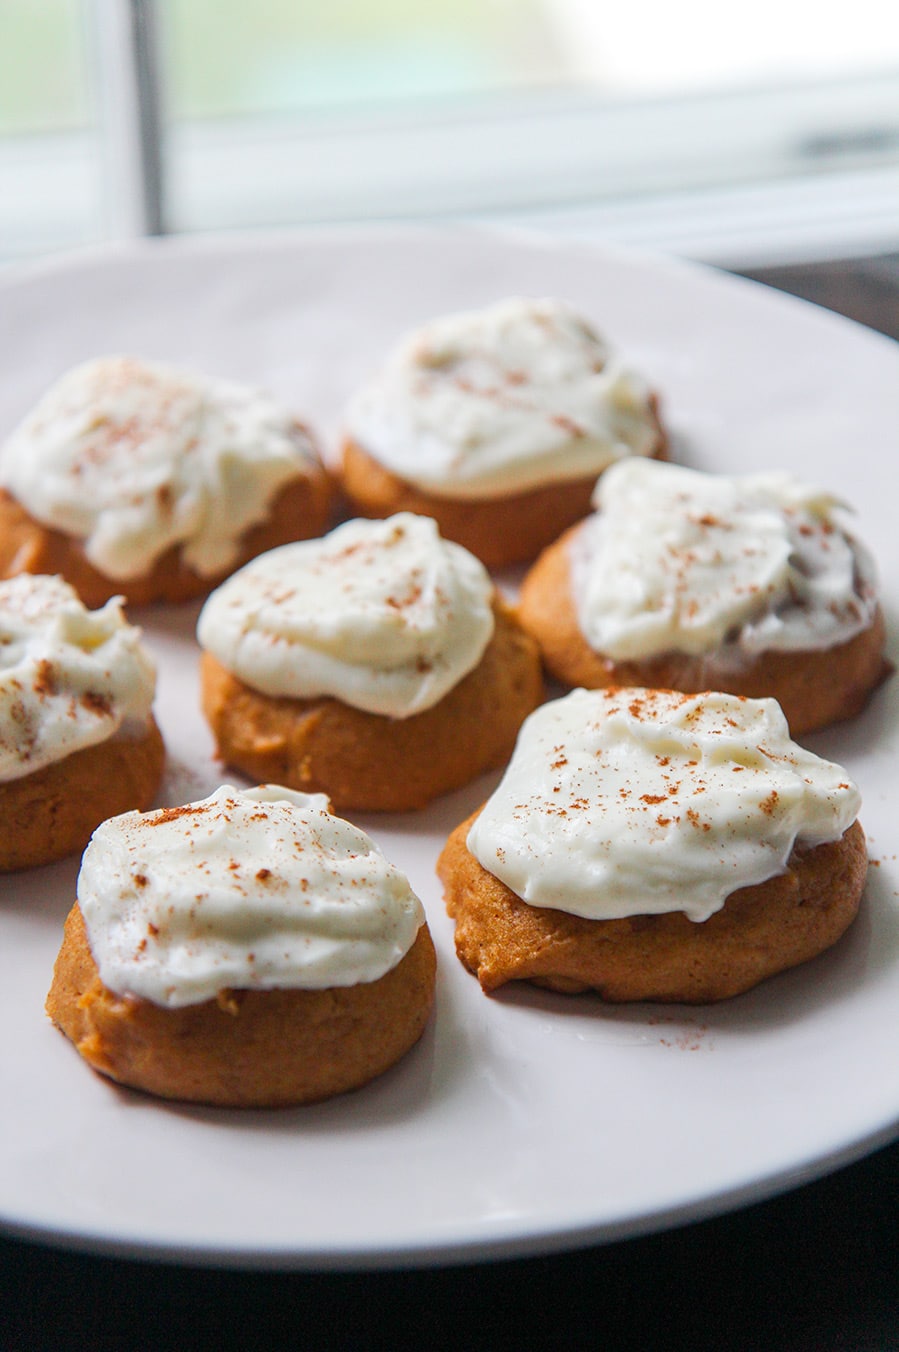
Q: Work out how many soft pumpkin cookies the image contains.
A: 7